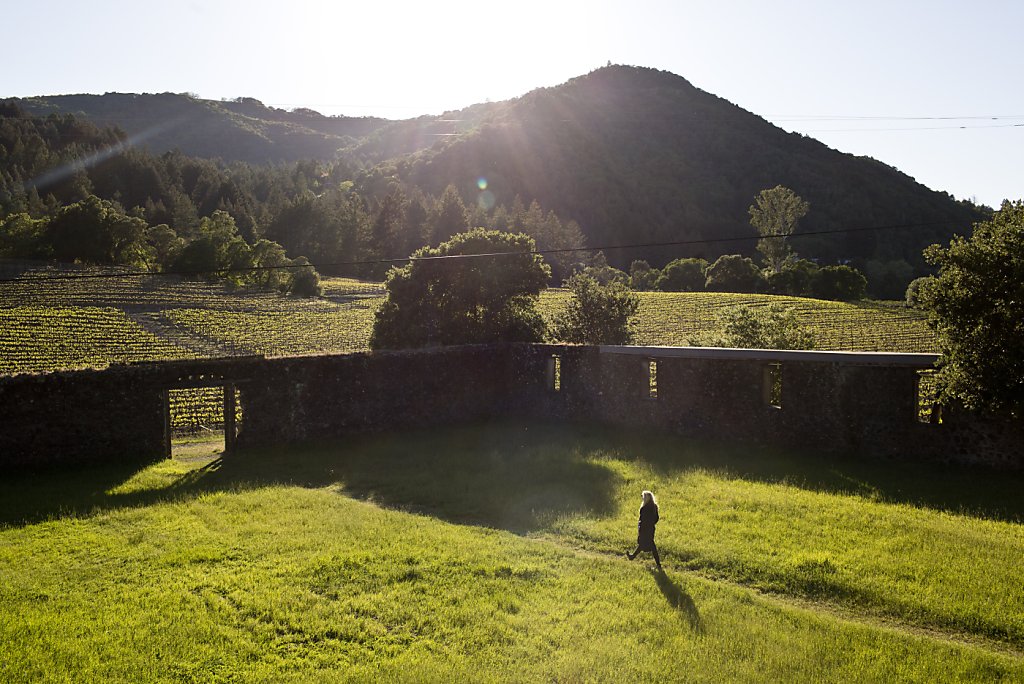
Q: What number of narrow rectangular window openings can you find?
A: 4